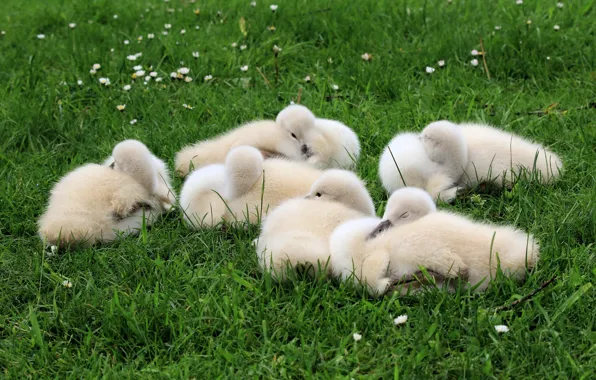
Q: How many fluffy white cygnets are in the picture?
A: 6